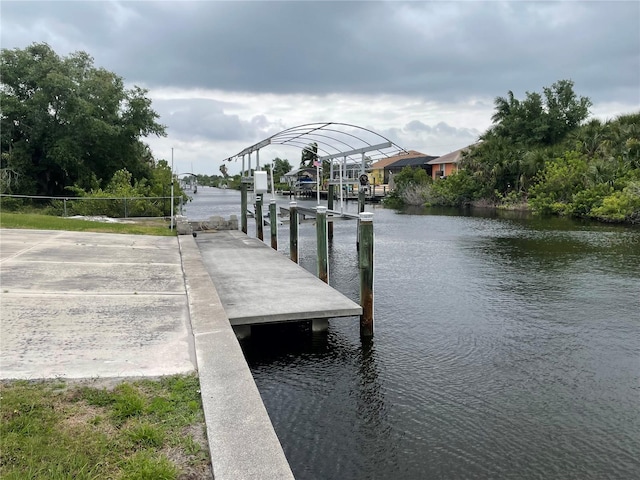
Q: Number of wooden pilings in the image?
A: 8